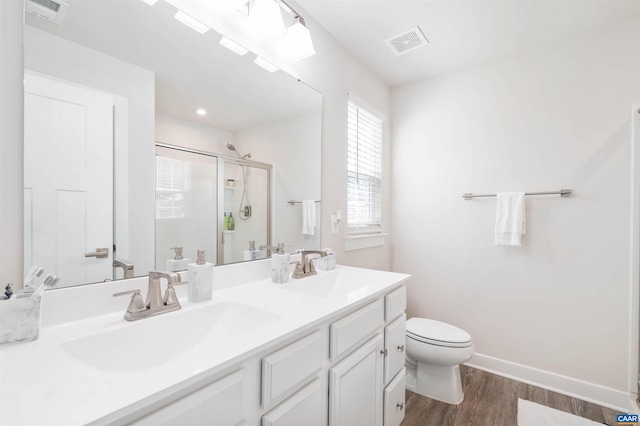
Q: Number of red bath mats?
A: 0